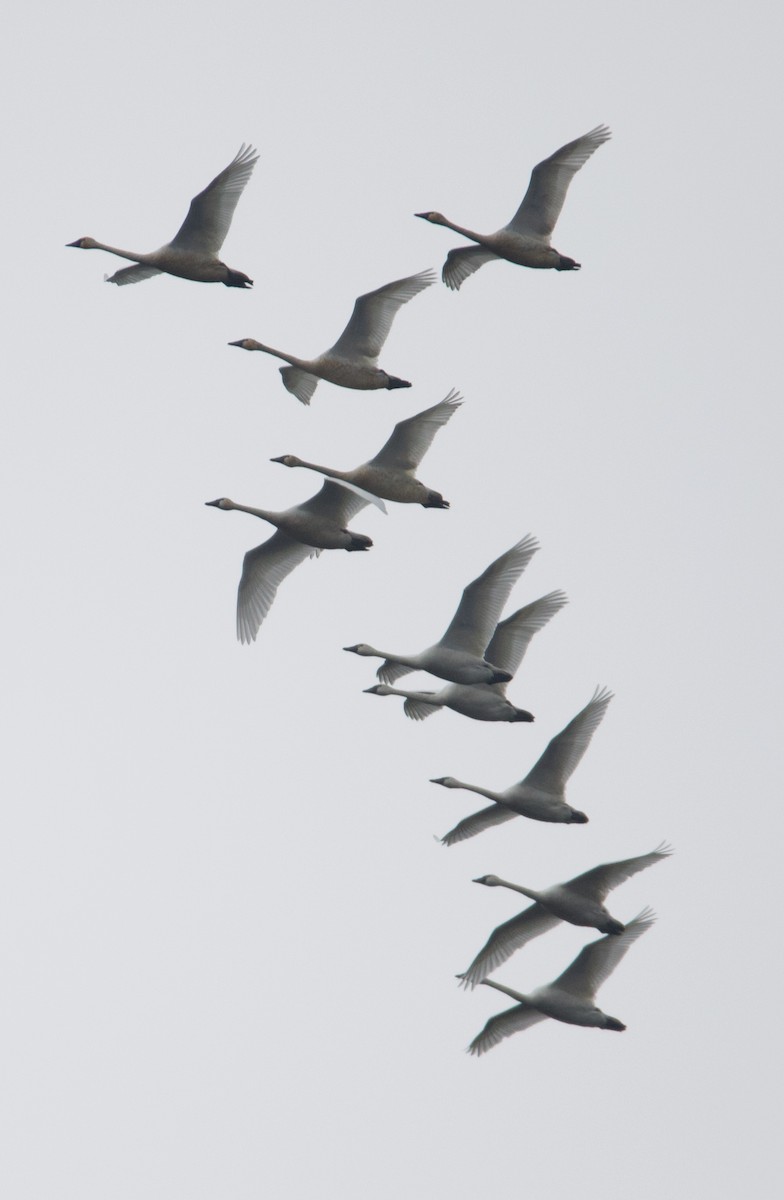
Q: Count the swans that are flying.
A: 10